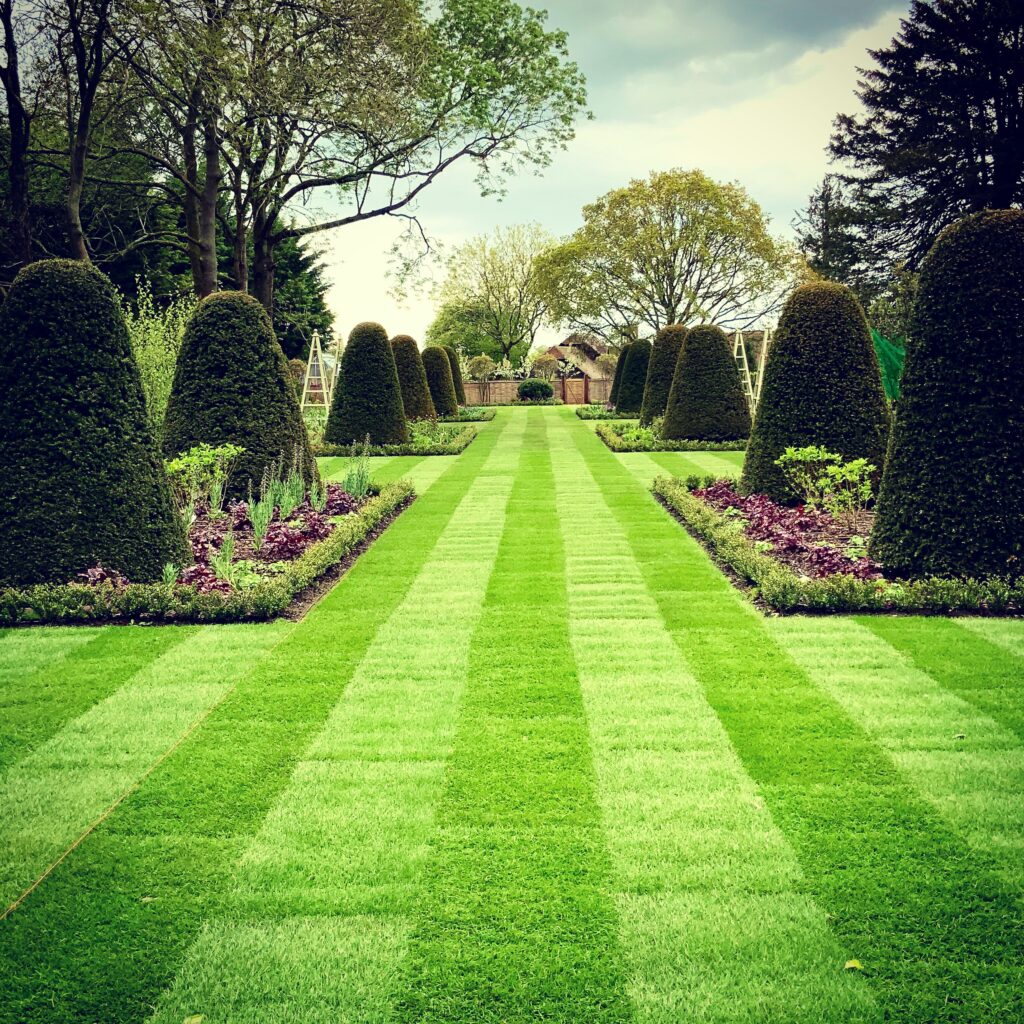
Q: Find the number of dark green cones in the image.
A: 12